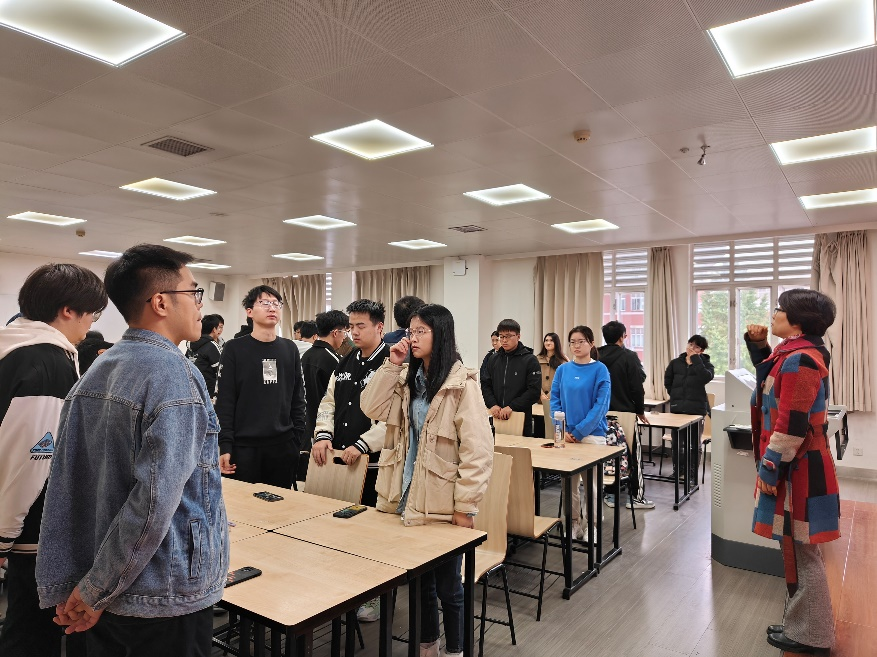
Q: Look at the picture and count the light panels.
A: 15